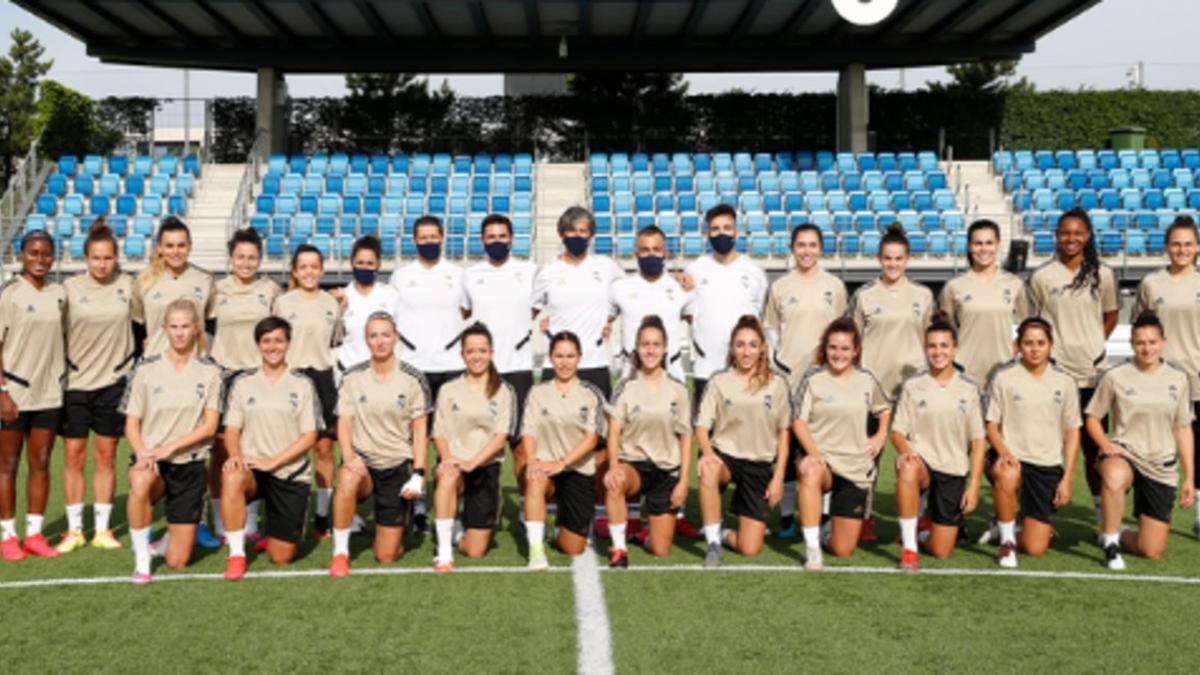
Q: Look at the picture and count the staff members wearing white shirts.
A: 6